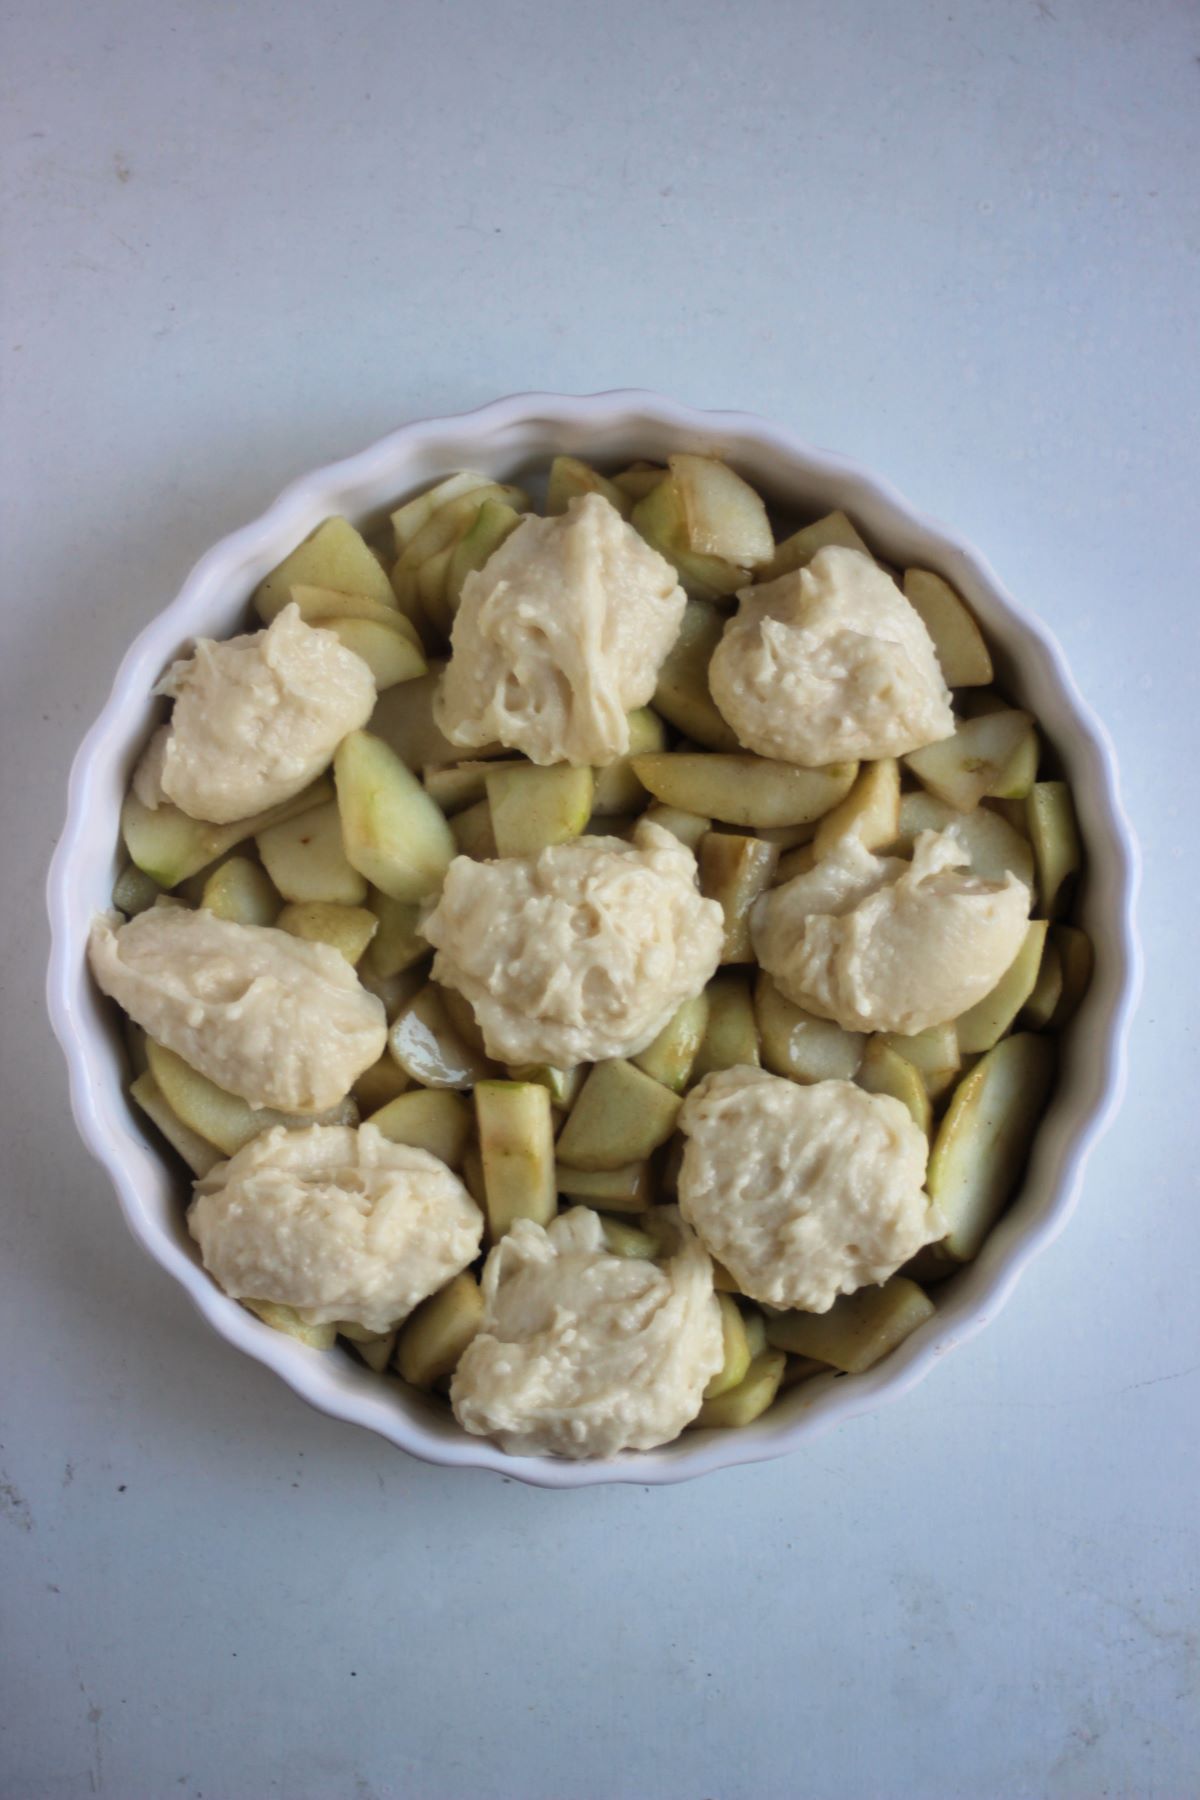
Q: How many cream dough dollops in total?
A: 9